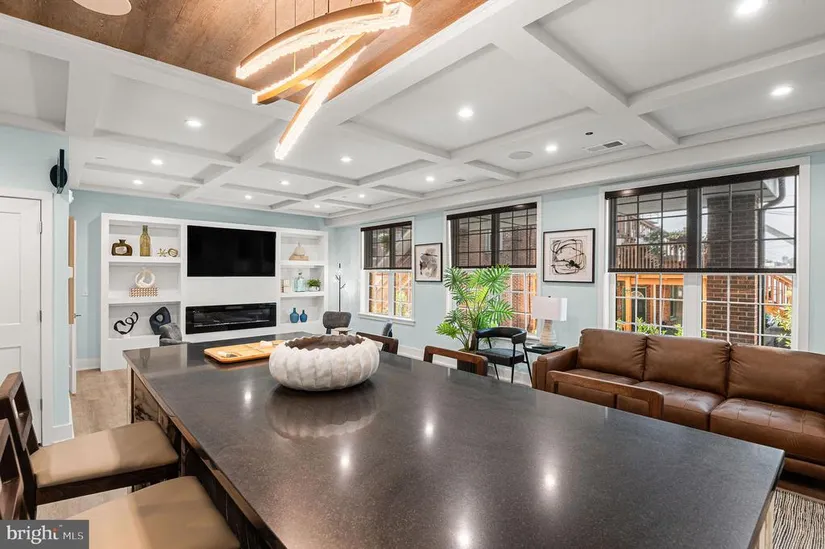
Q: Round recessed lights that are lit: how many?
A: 13